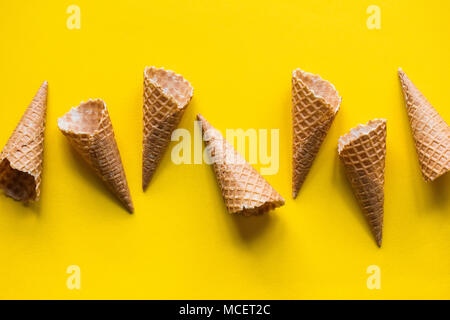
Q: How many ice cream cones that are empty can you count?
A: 7